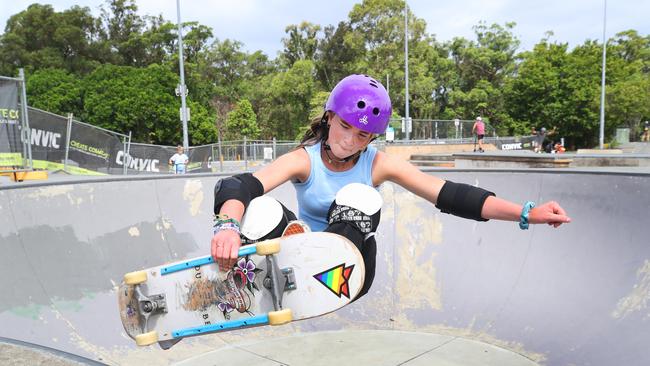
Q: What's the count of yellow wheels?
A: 4